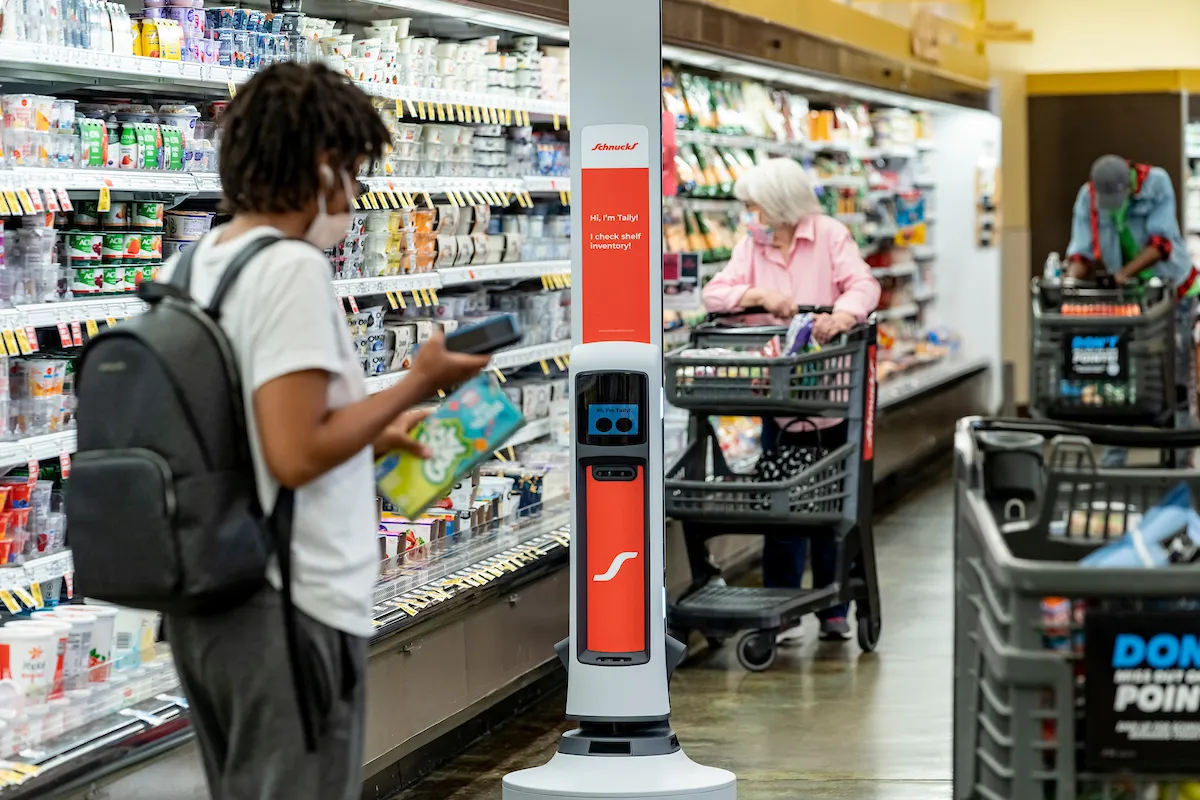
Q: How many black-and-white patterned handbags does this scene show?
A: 1